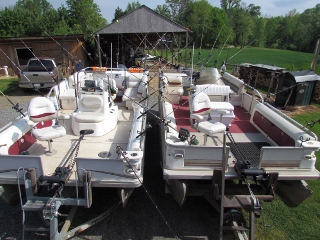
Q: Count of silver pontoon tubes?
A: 4